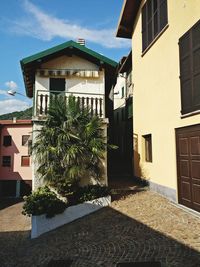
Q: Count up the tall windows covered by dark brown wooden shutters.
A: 2